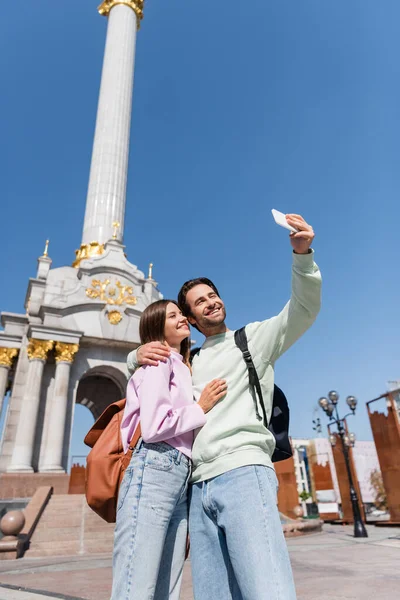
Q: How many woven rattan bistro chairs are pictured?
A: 0